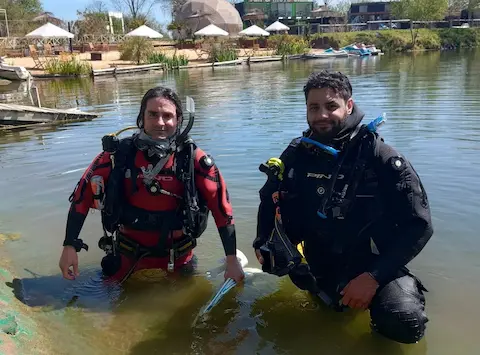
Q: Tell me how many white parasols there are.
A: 5